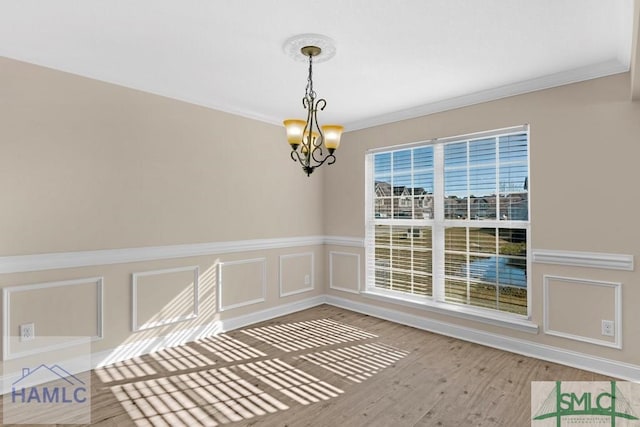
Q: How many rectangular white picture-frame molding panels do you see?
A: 6